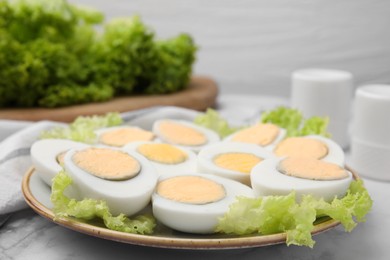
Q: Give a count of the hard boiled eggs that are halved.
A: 10